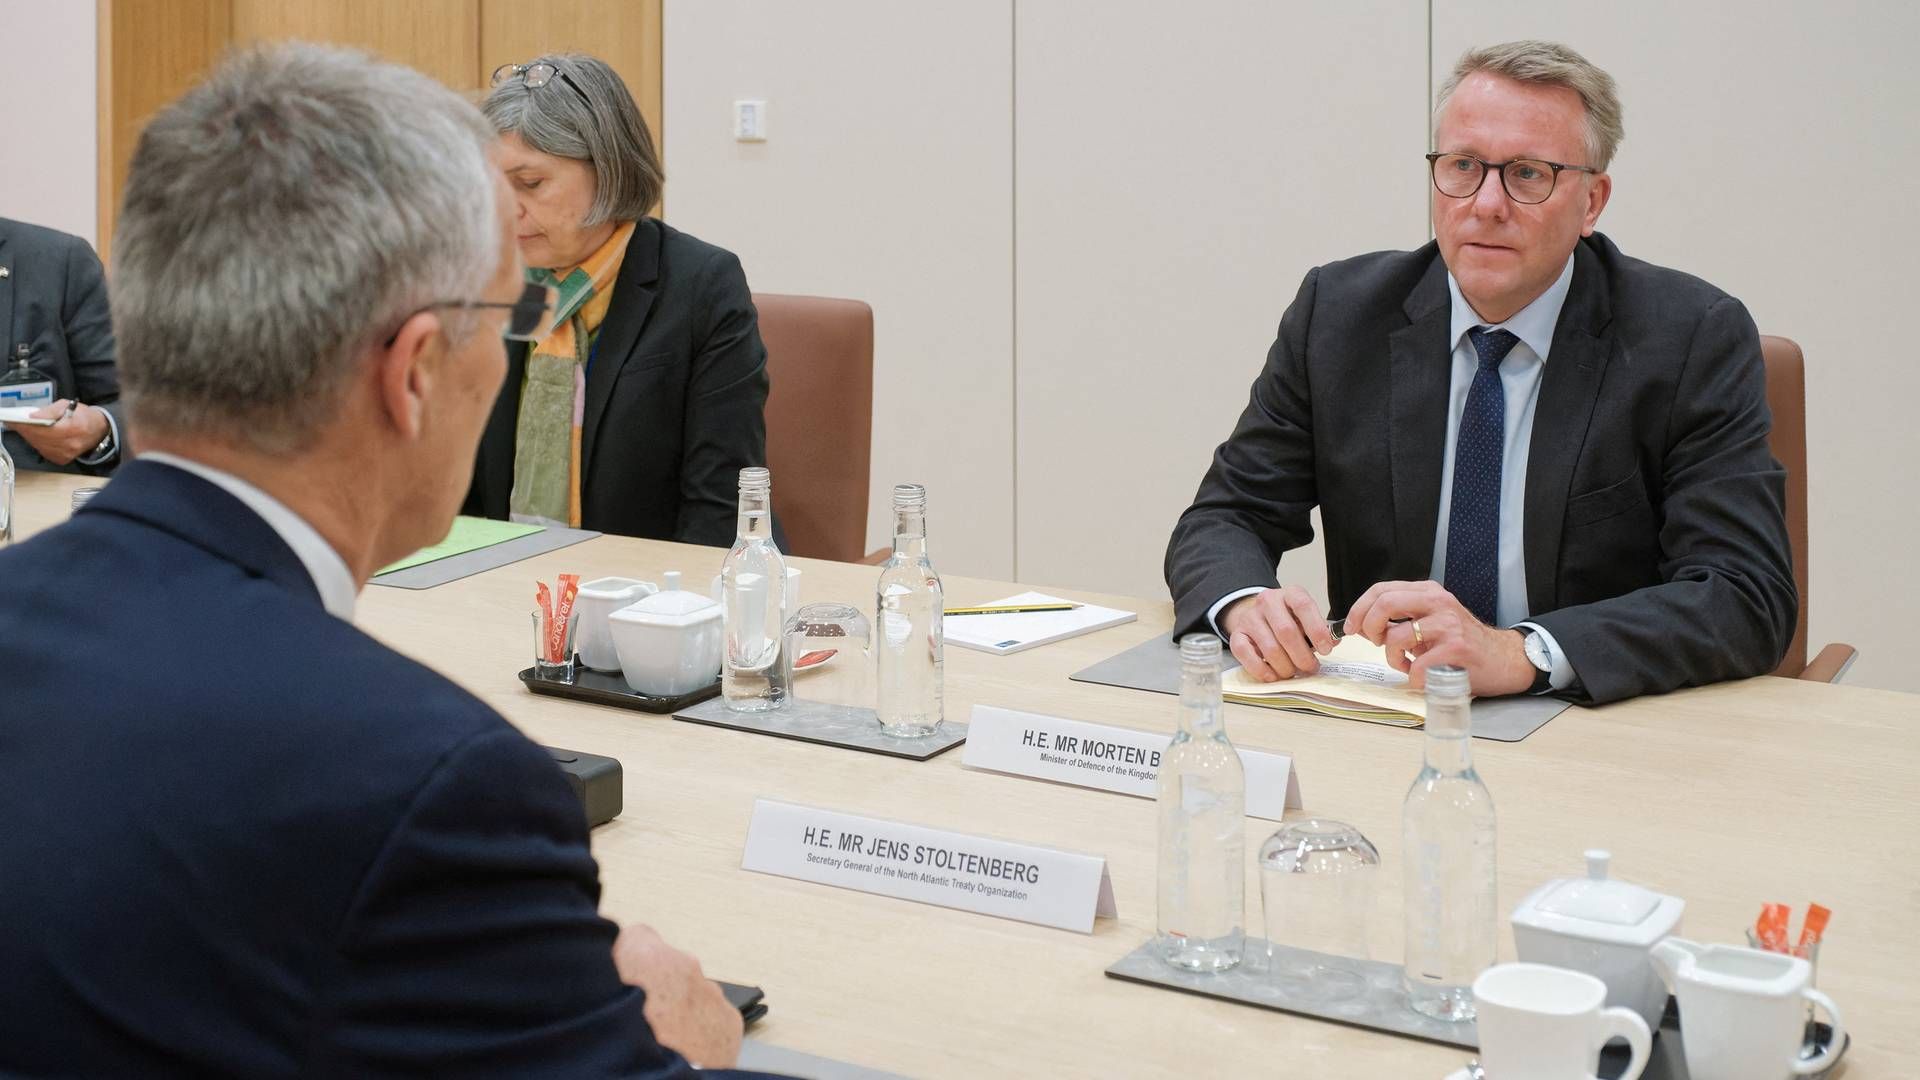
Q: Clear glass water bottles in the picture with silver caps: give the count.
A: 4